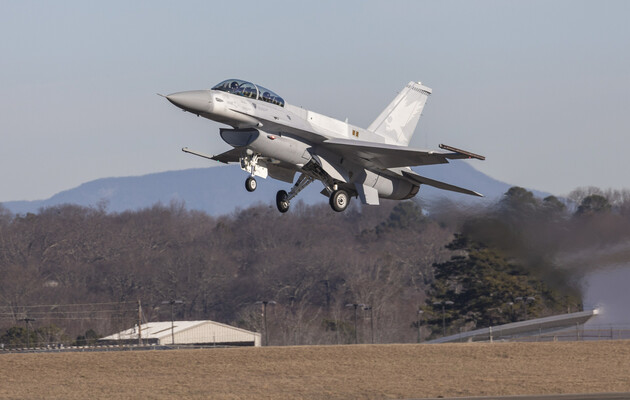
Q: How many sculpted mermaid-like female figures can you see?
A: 0